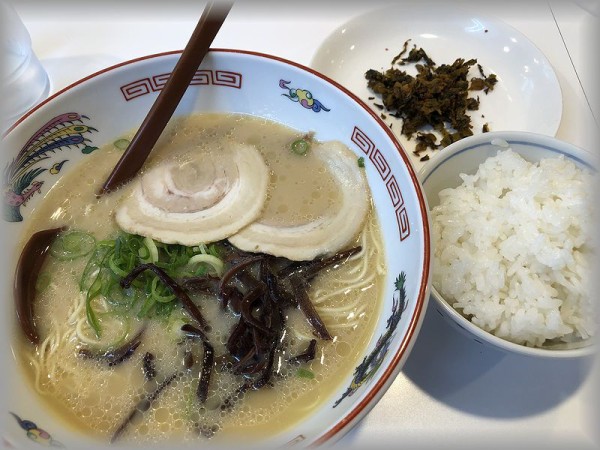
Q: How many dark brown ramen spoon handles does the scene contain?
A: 1